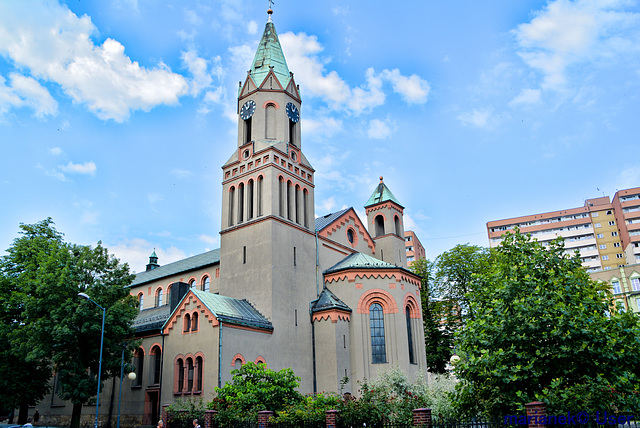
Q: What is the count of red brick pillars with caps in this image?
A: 6